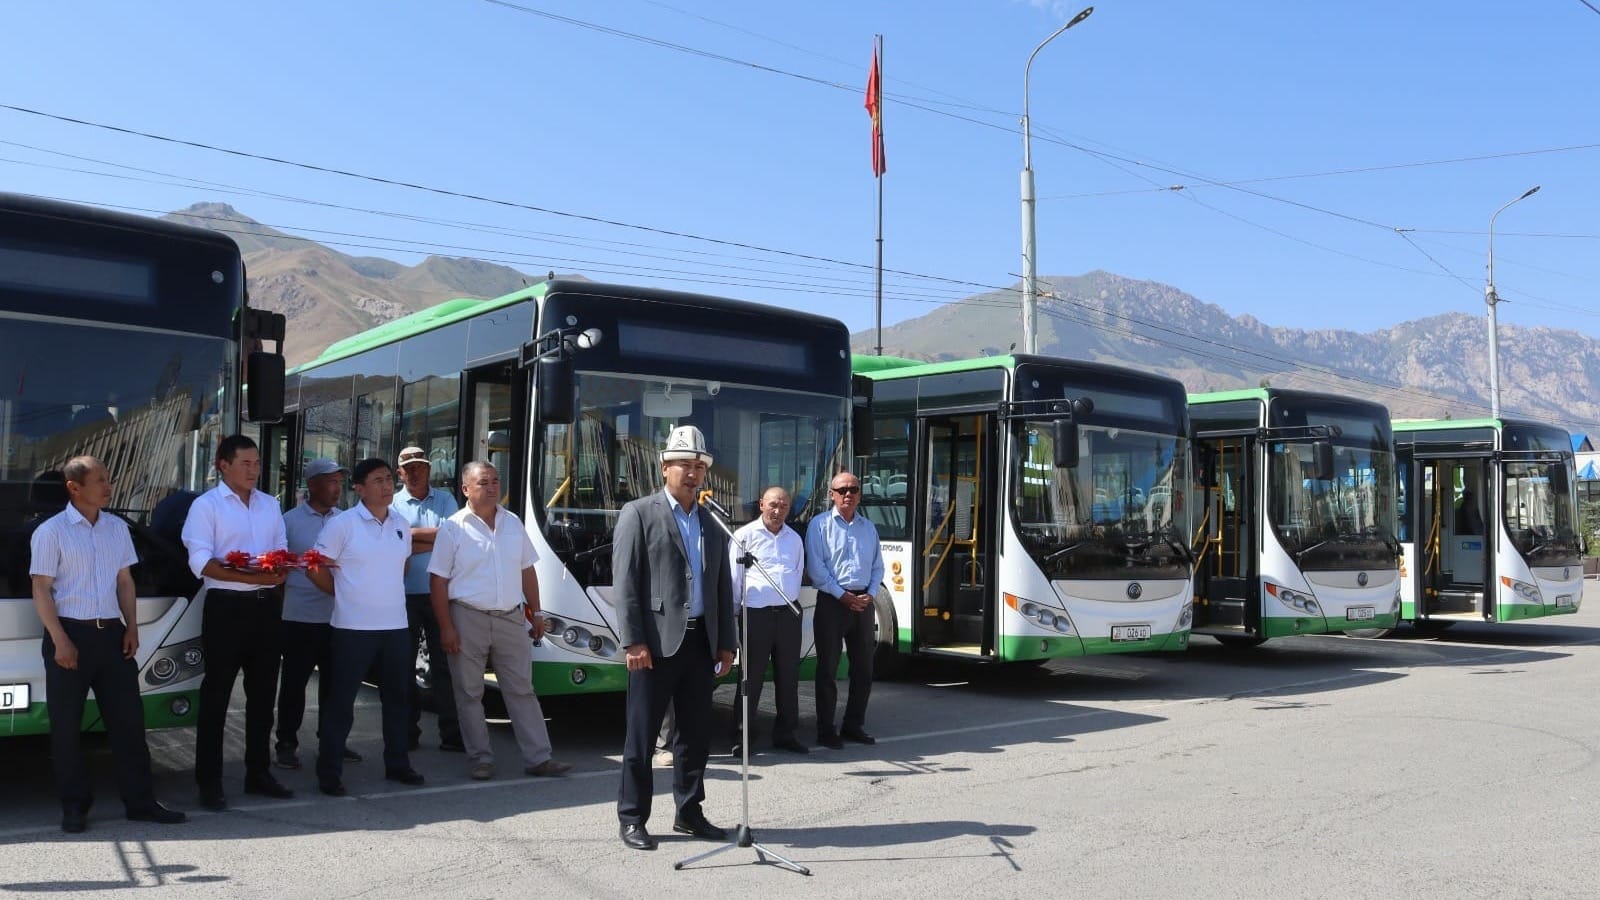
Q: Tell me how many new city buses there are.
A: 5